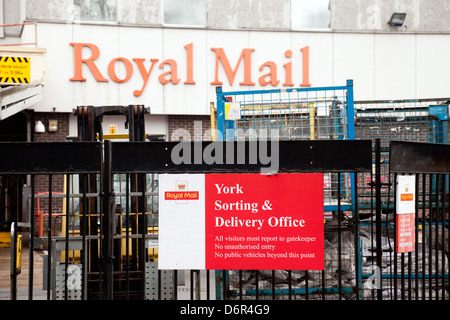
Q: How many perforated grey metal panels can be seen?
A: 2